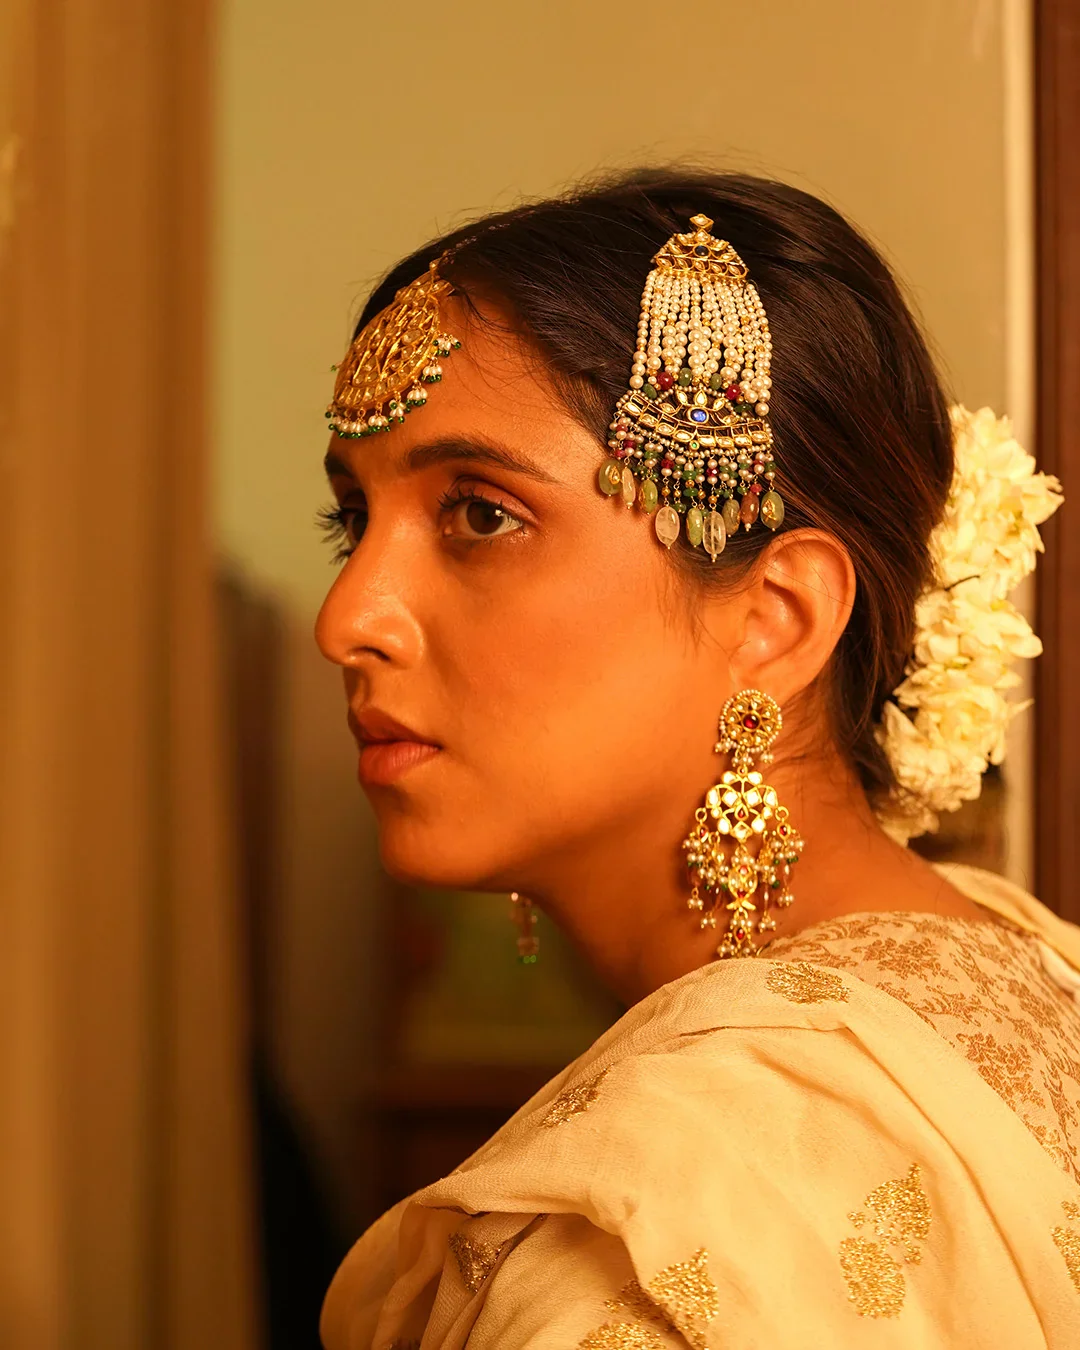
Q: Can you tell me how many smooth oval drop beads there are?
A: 9